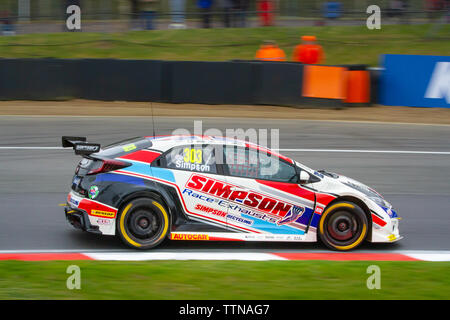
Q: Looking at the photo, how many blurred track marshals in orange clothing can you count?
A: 2